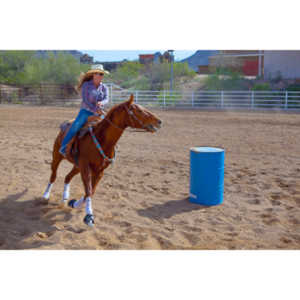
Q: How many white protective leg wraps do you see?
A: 4